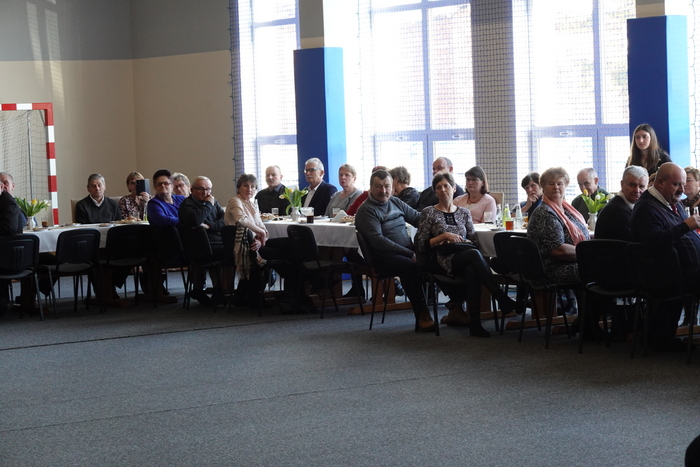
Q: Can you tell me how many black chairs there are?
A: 13